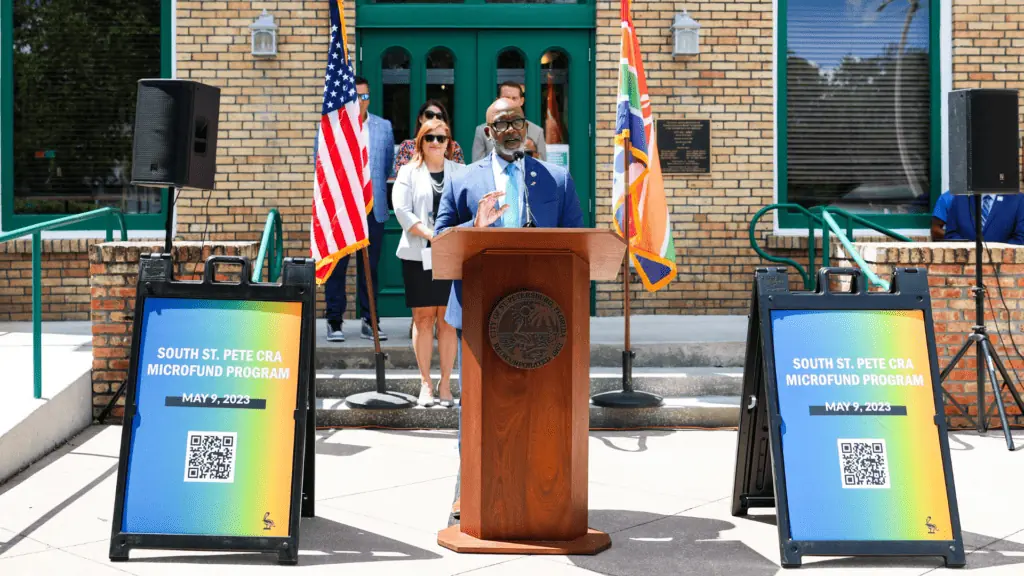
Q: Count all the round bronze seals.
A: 1